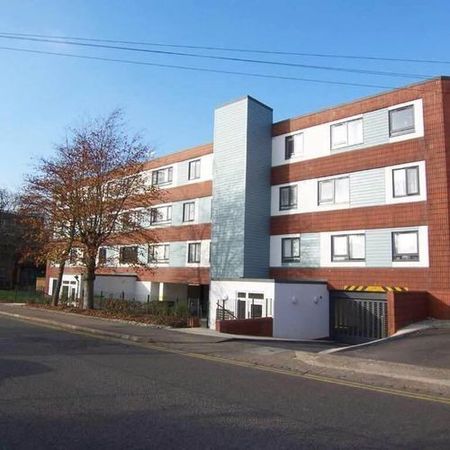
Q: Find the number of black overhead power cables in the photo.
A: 3